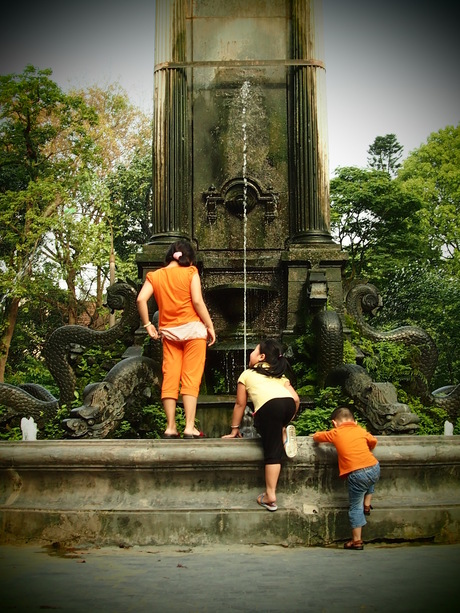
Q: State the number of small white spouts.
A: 2